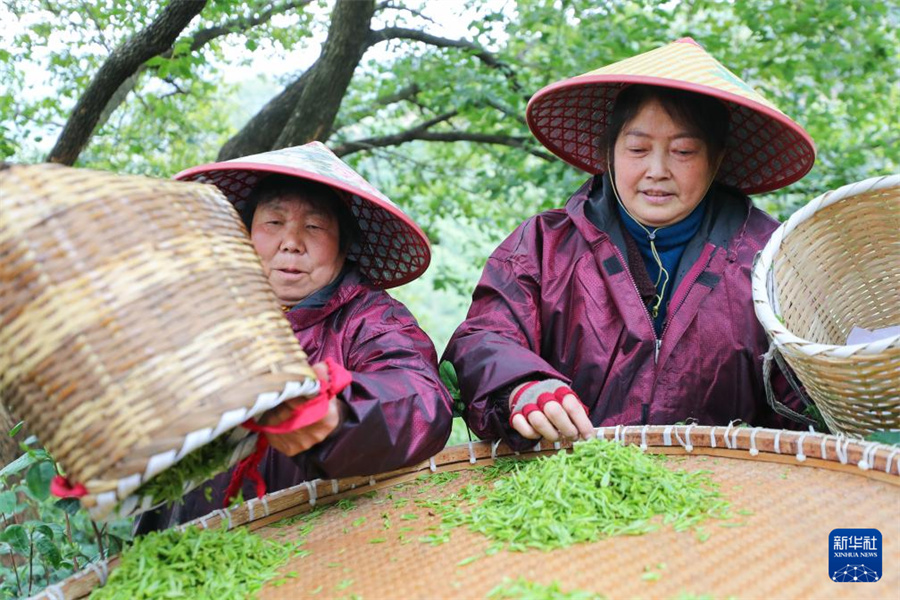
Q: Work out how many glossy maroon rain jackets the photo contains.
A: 2